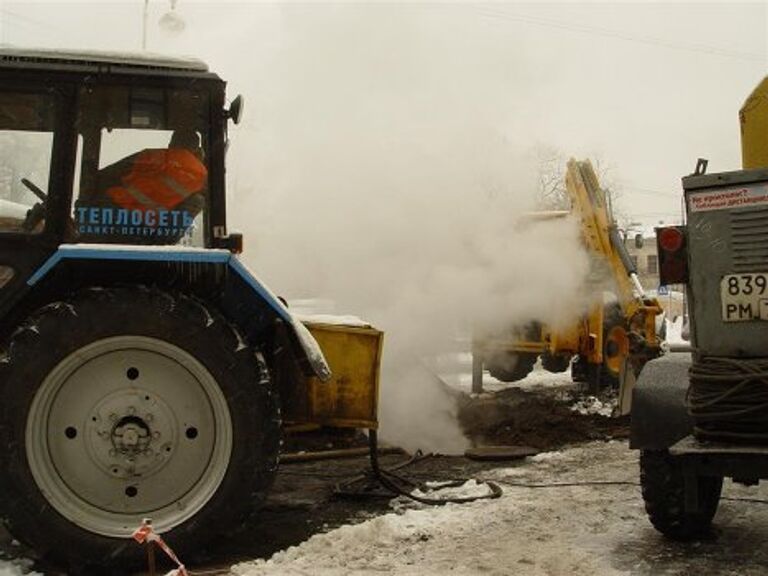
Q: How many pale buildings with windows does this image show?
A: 1